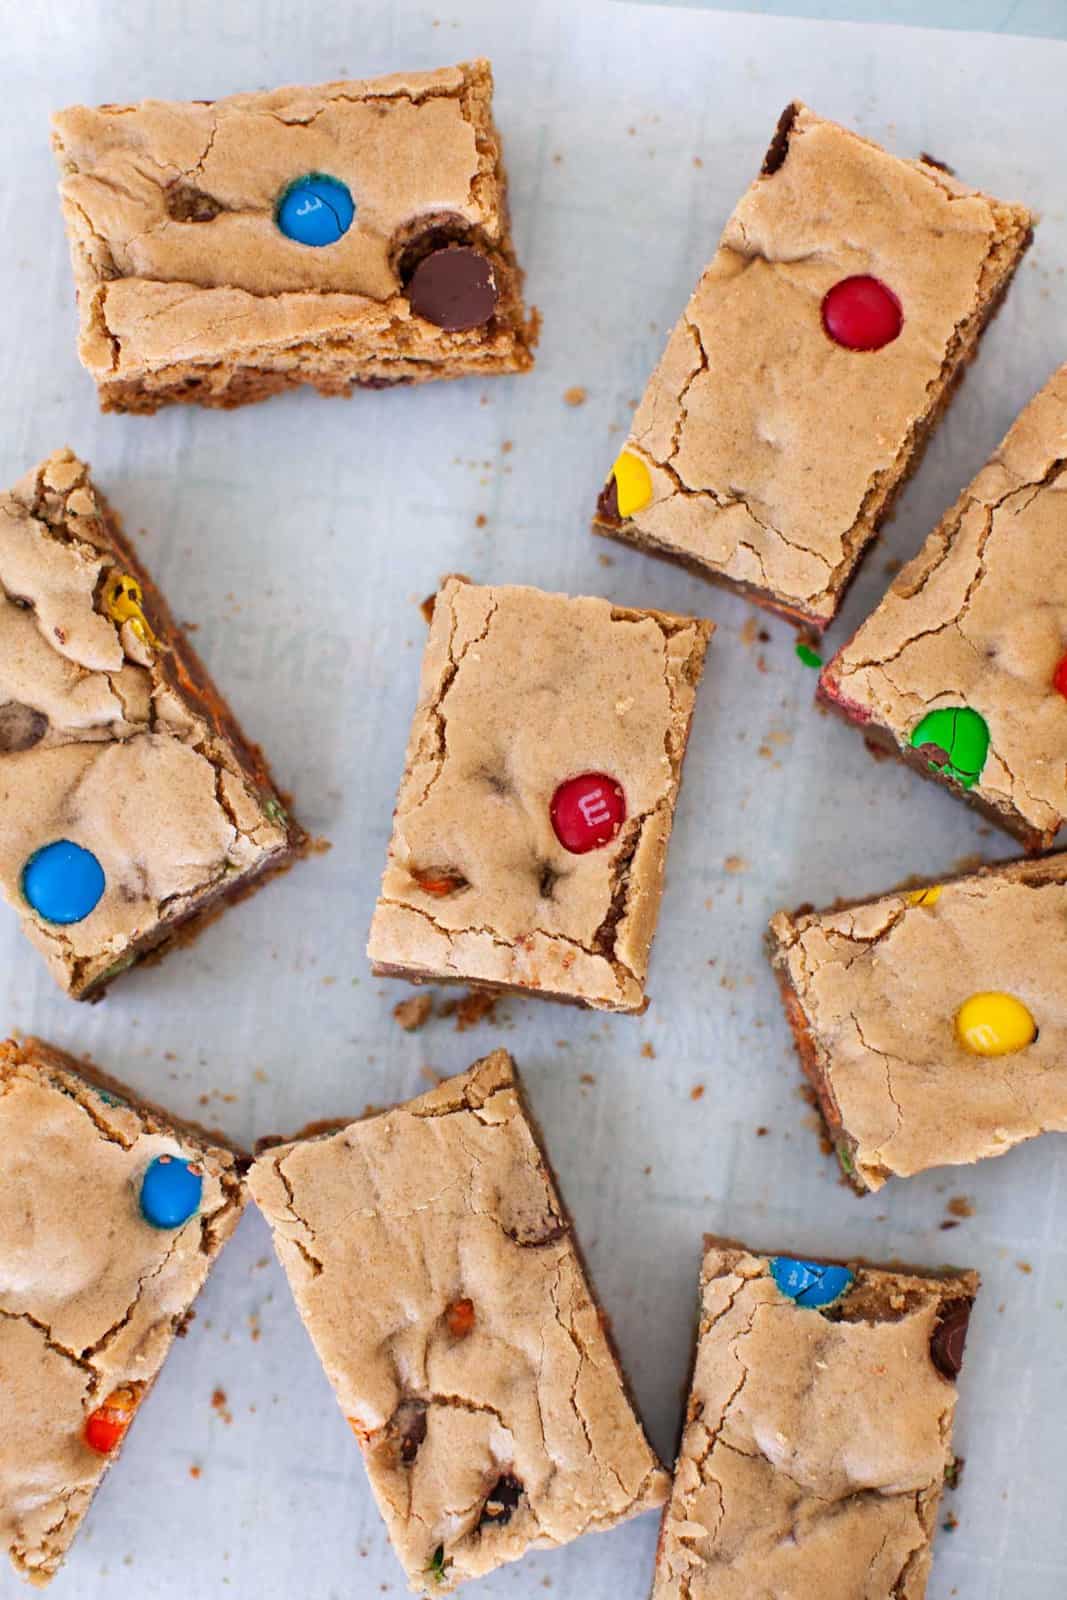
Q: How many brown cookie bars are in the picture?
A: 9